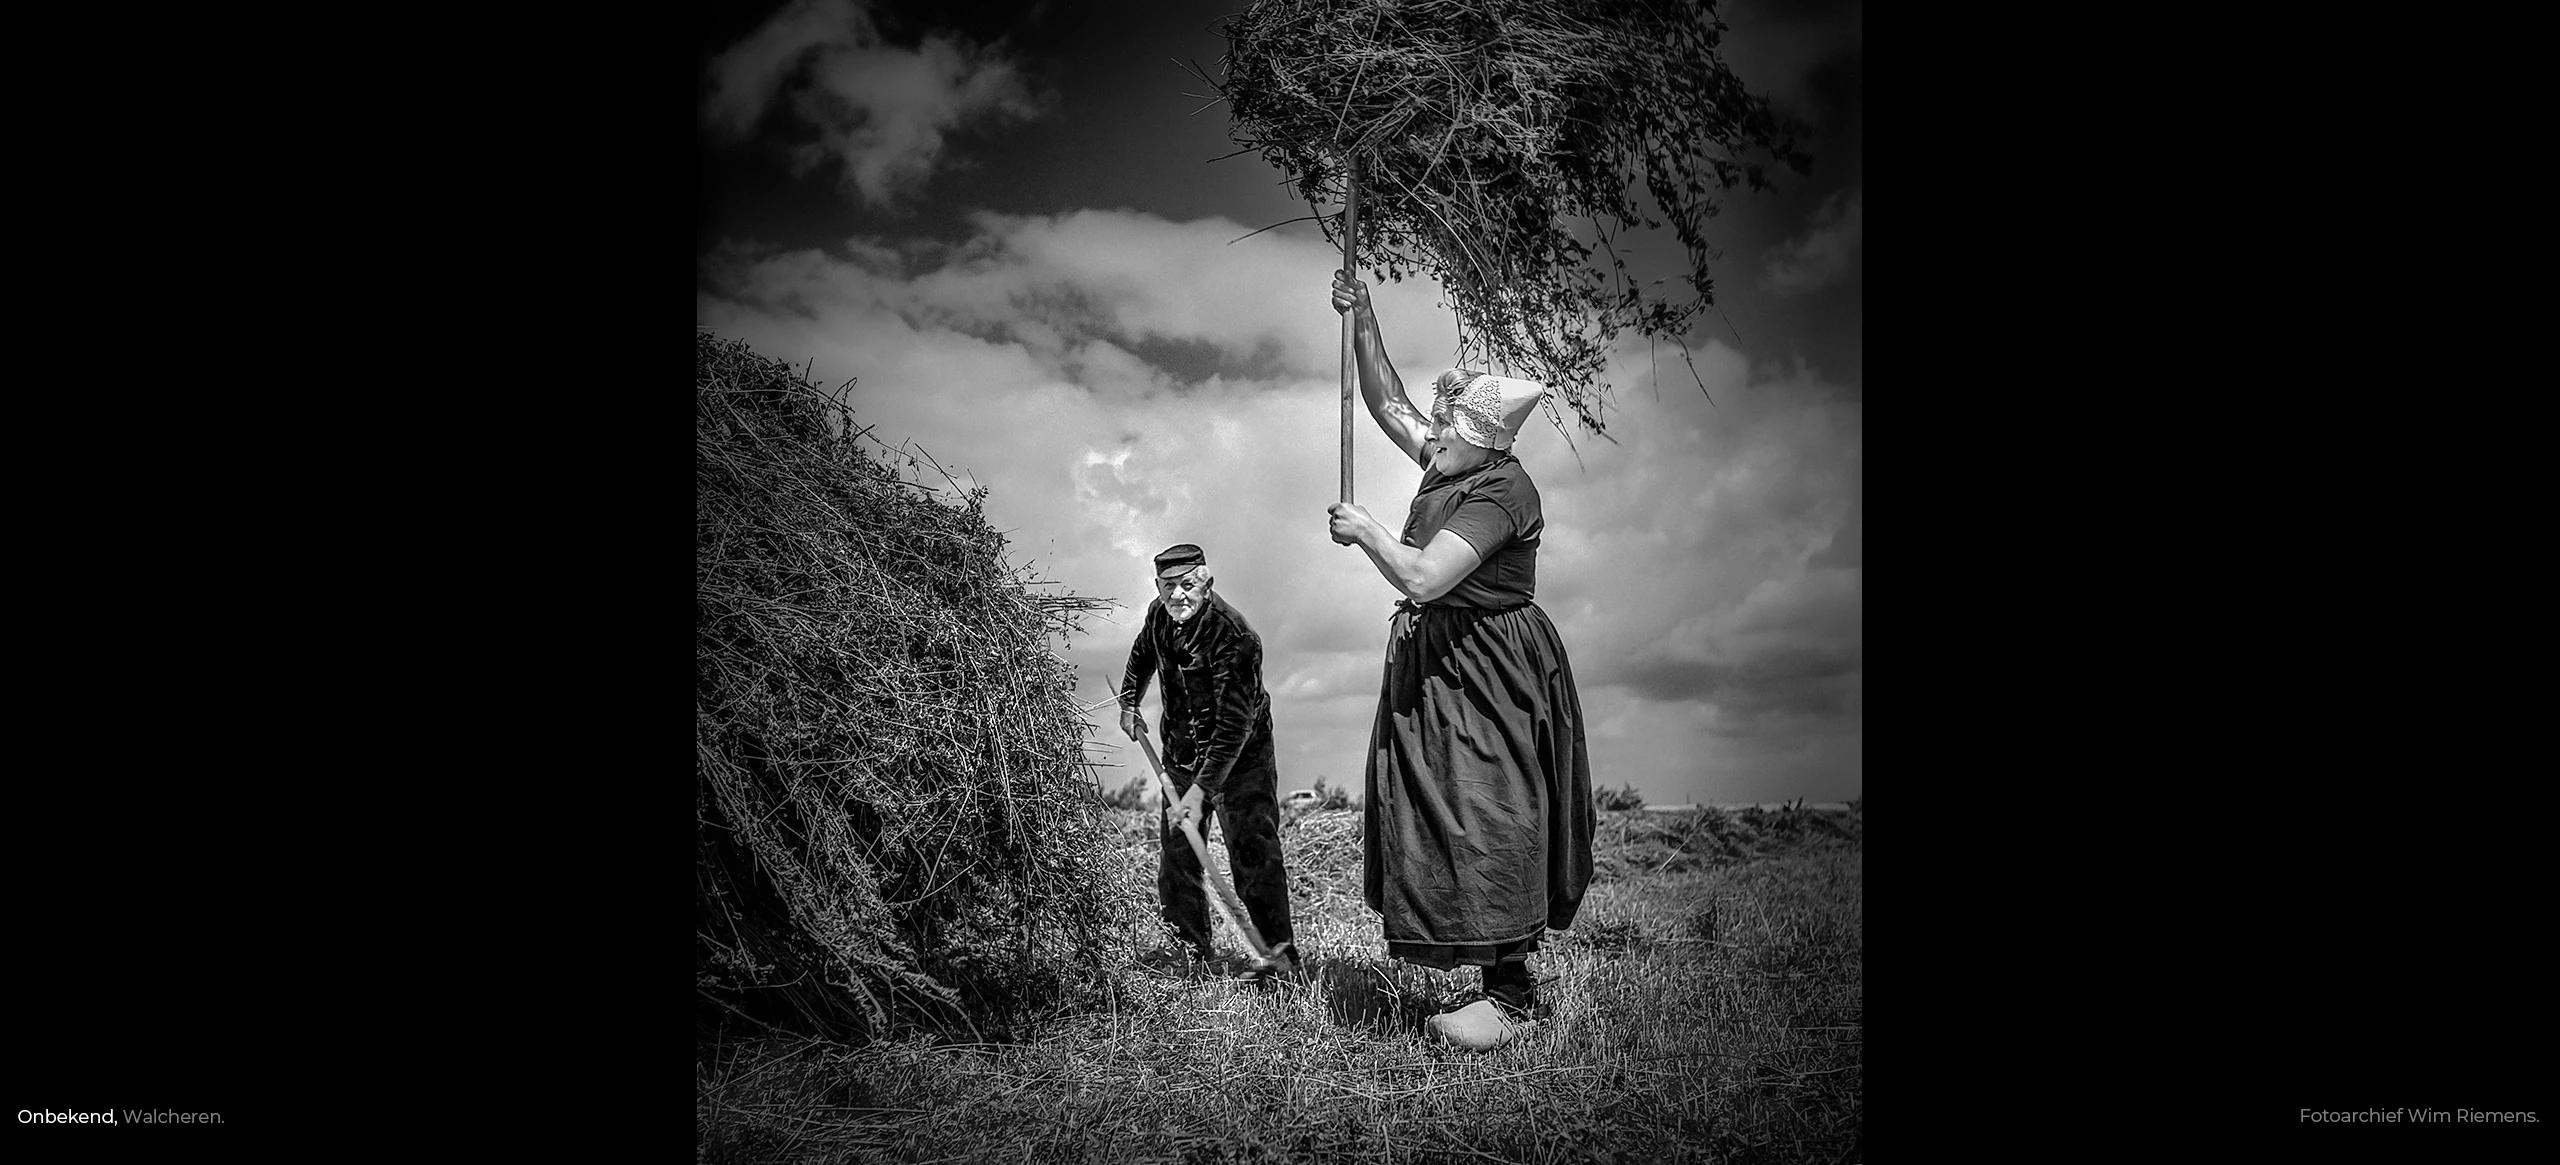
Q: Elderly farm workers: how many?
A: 2